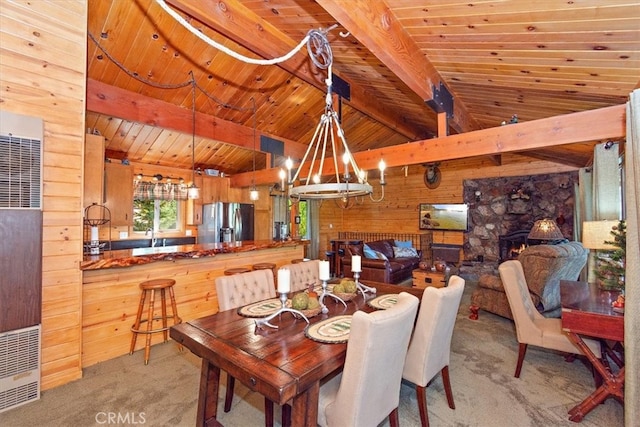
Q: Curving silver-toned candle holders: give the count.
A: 3